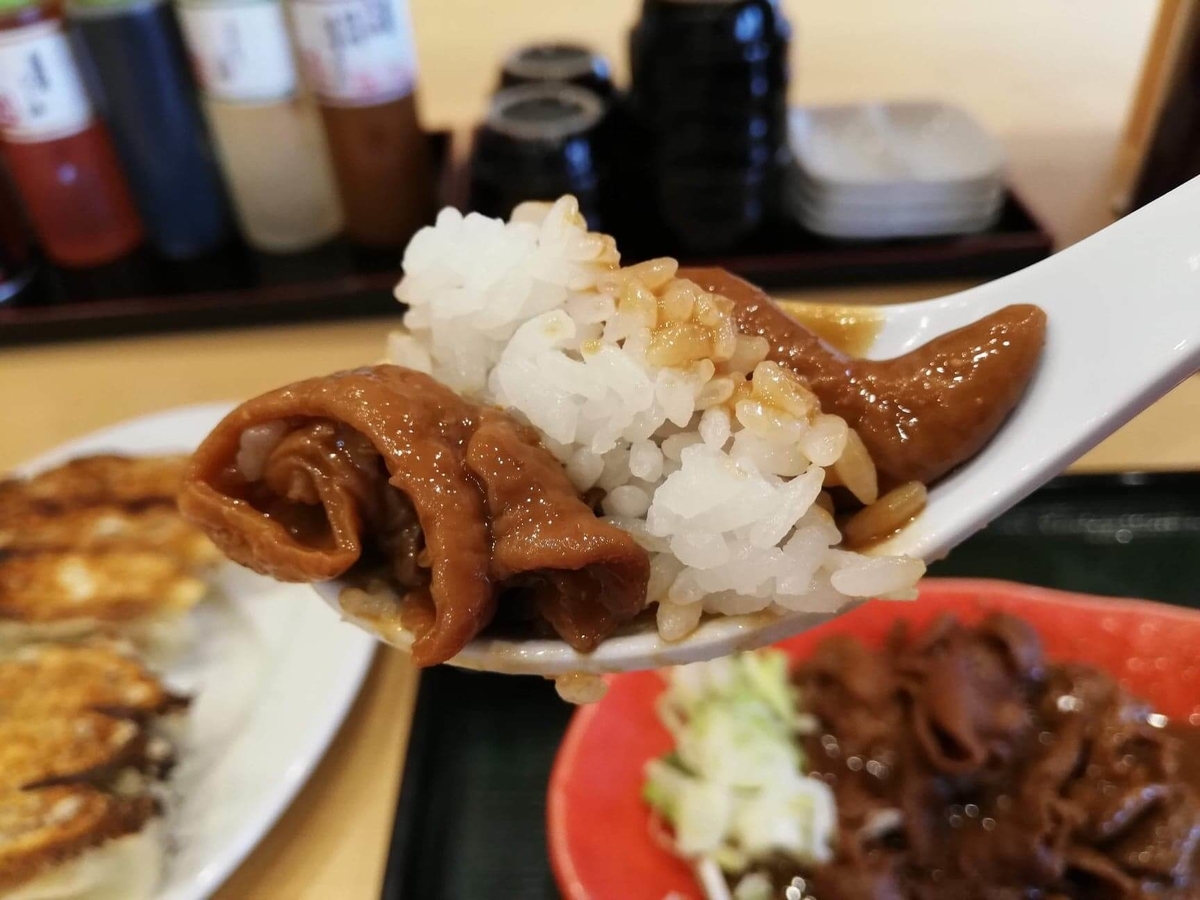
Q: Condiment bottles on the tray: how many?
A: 4